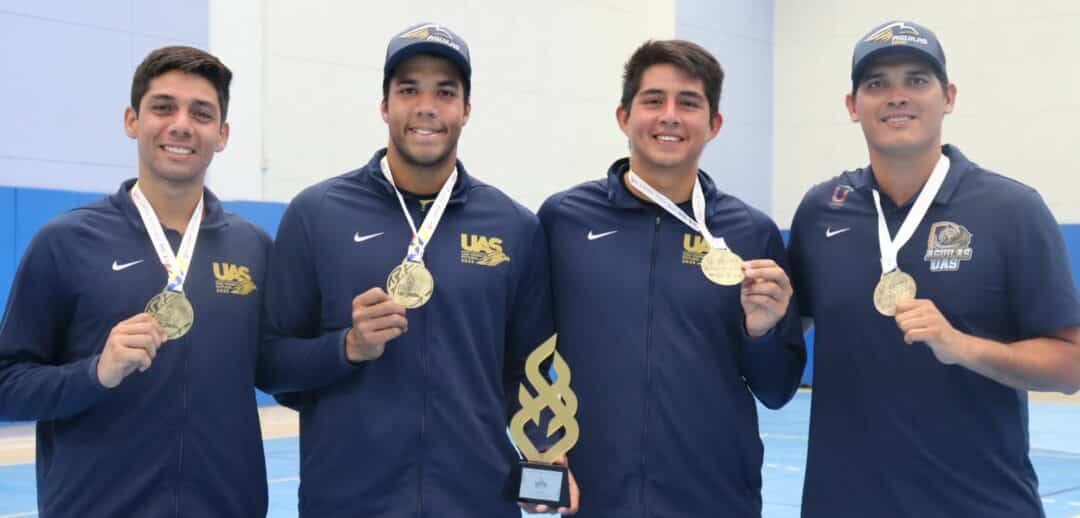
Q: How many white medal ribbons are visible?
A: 4